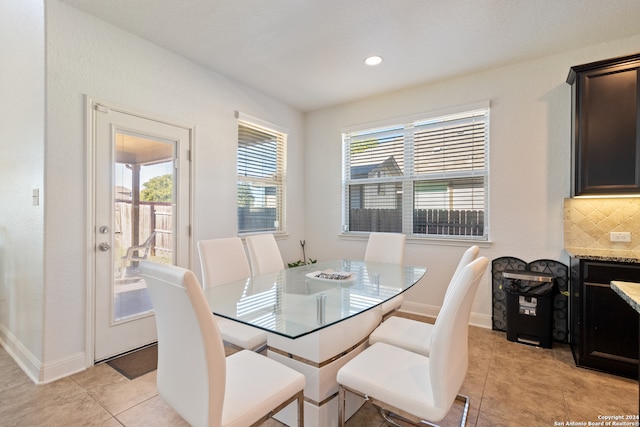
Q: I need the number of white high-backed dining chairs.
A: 6